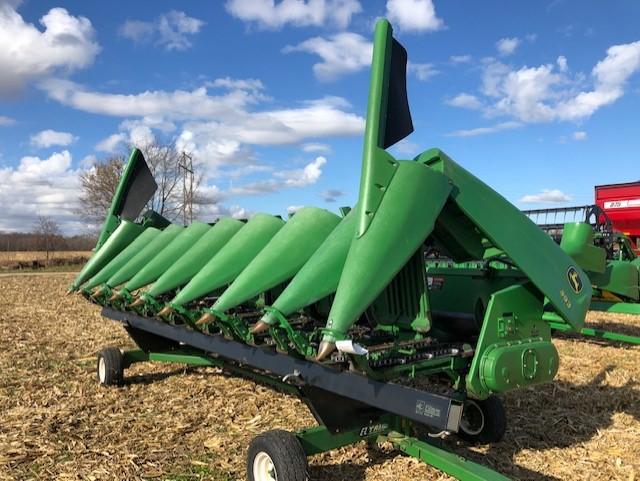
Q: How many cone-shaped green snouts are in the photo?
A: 9